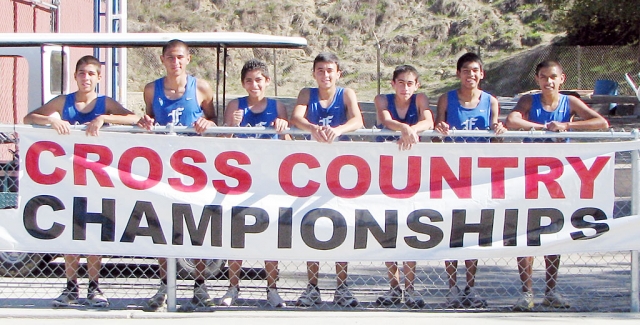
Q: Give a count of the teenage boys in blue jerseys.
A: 7